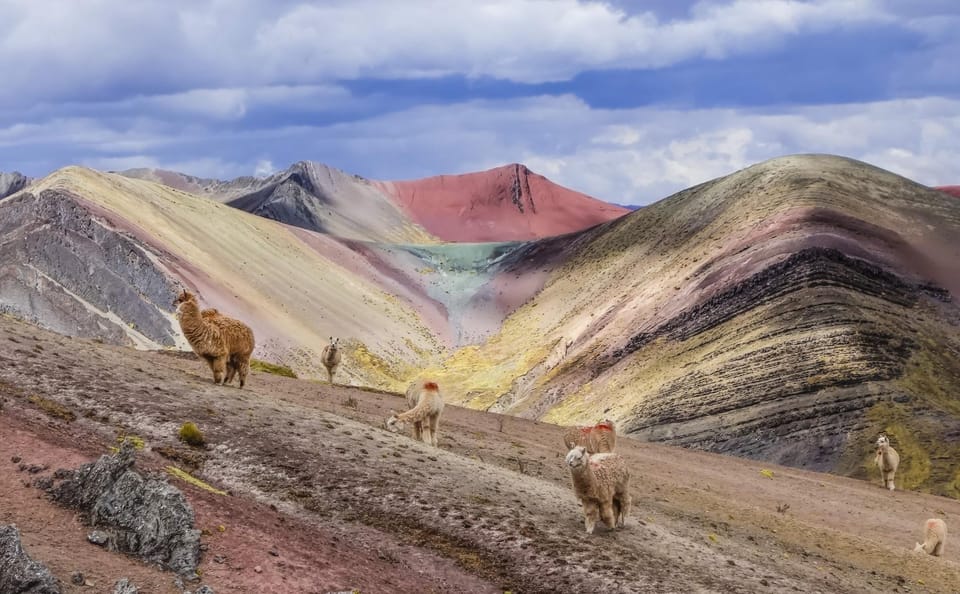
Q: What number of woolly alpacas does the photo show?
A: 7